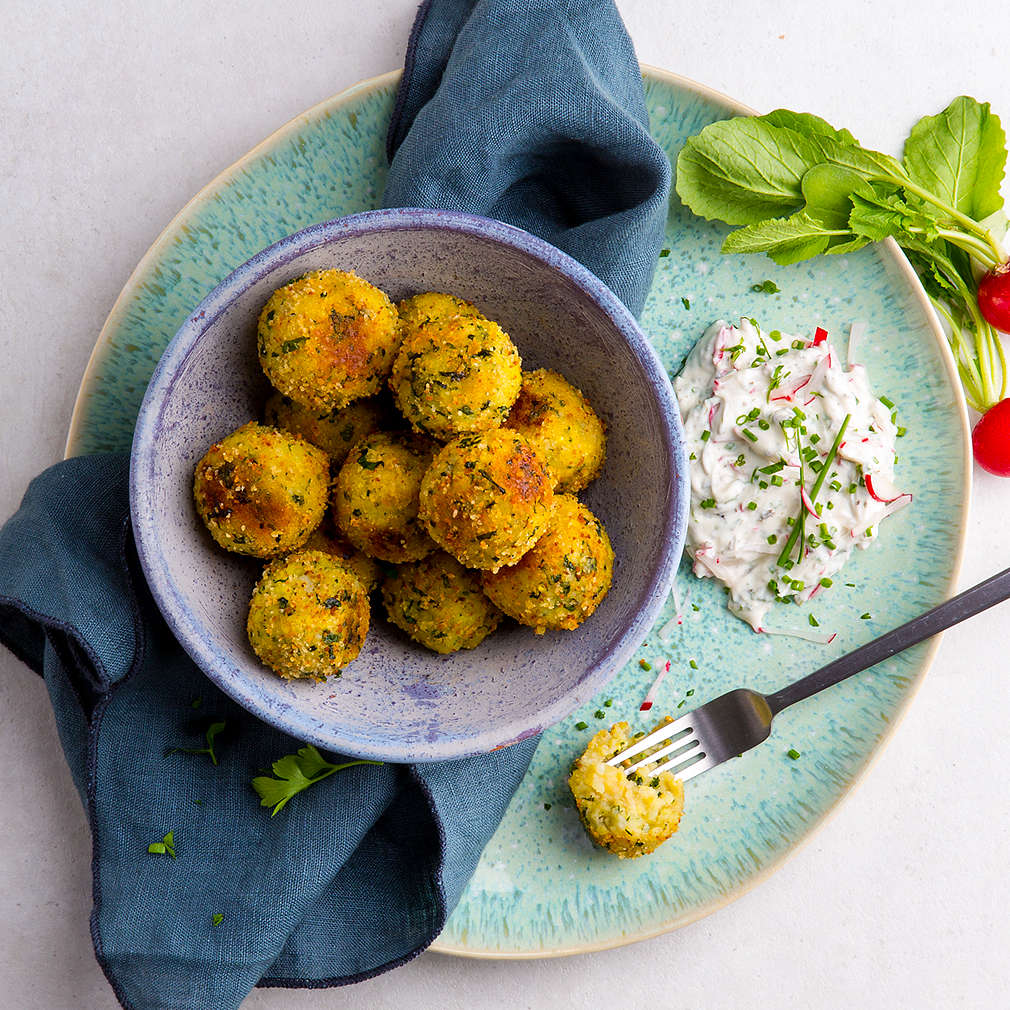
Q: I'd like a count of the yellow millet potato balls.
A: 13